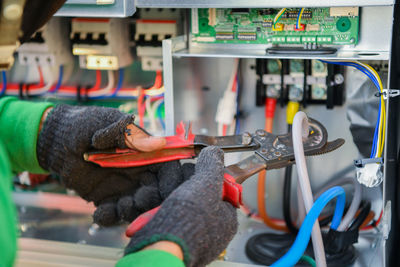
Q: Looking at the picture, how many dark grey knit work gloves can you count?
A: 2